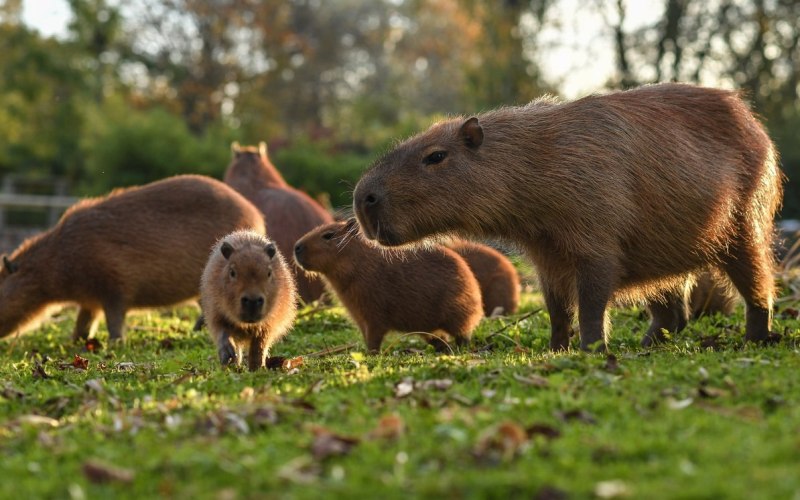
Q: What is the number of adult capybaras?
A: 3